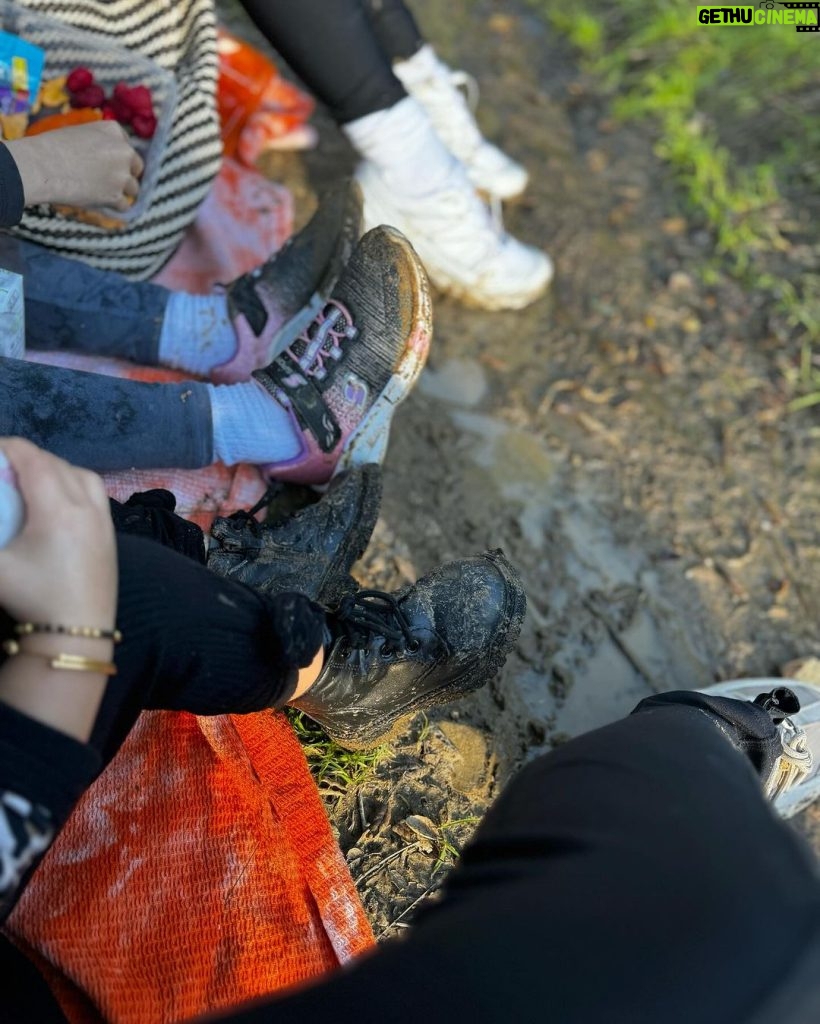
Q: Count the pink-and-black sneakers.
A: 2